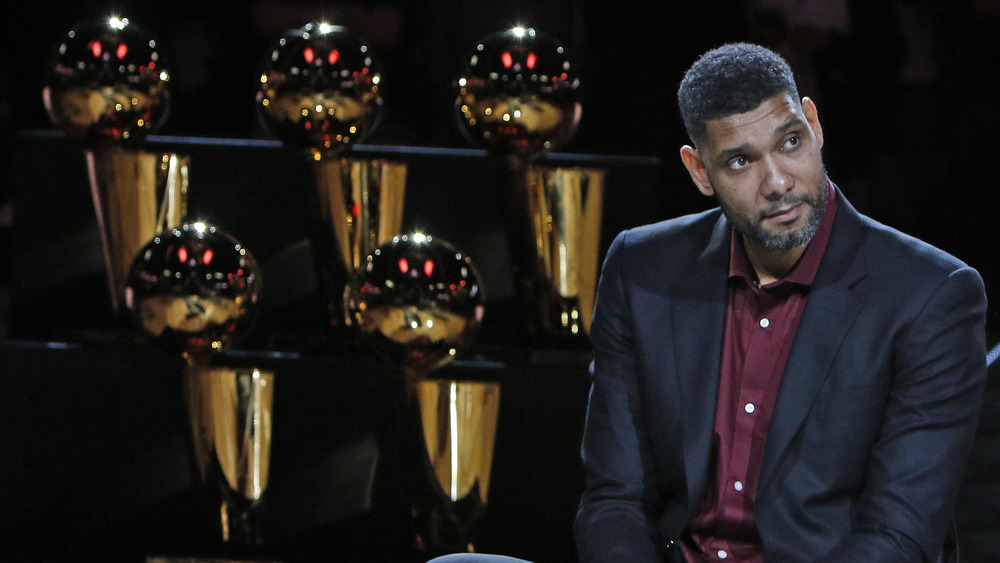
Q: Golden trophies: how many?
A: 5